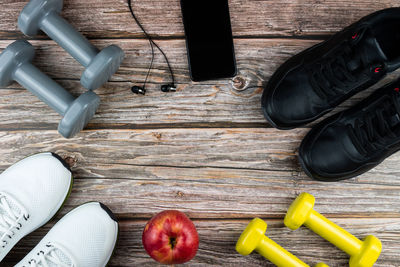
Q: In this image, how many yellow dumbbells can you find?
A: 2